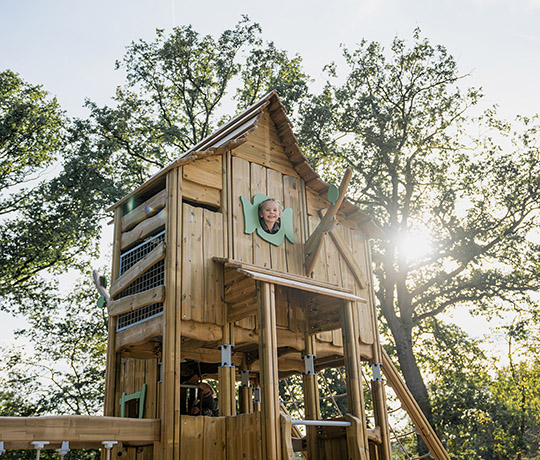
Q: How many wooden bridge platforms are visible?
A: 1